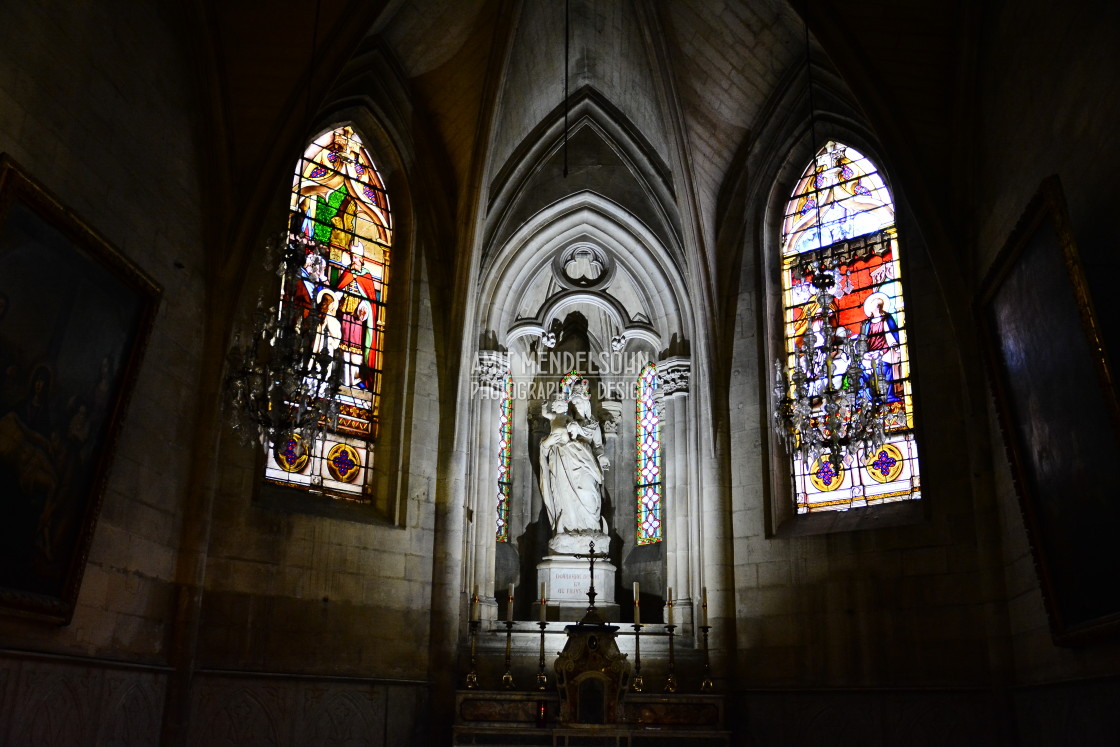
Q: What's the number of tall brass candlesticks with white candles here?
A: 6